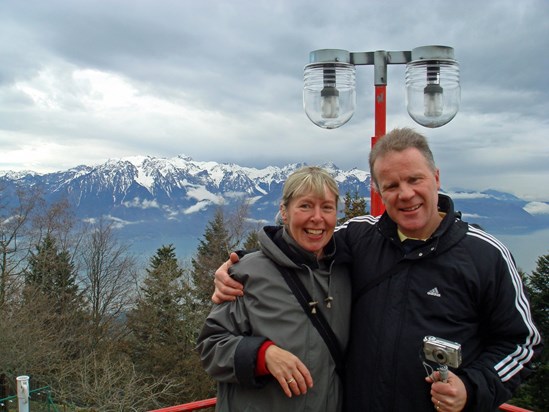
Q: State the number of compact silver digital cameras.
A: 1